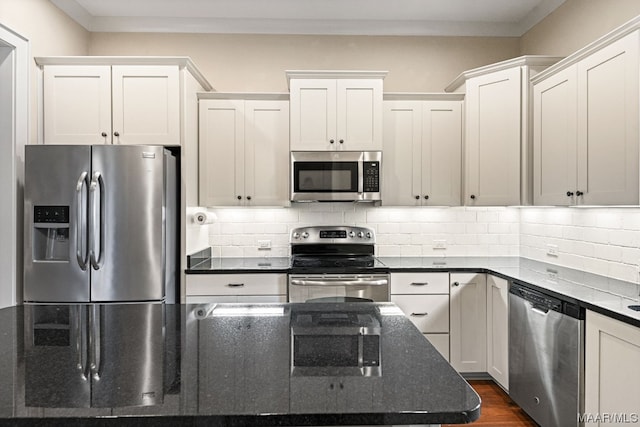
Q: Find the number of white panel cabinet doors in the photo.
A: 14